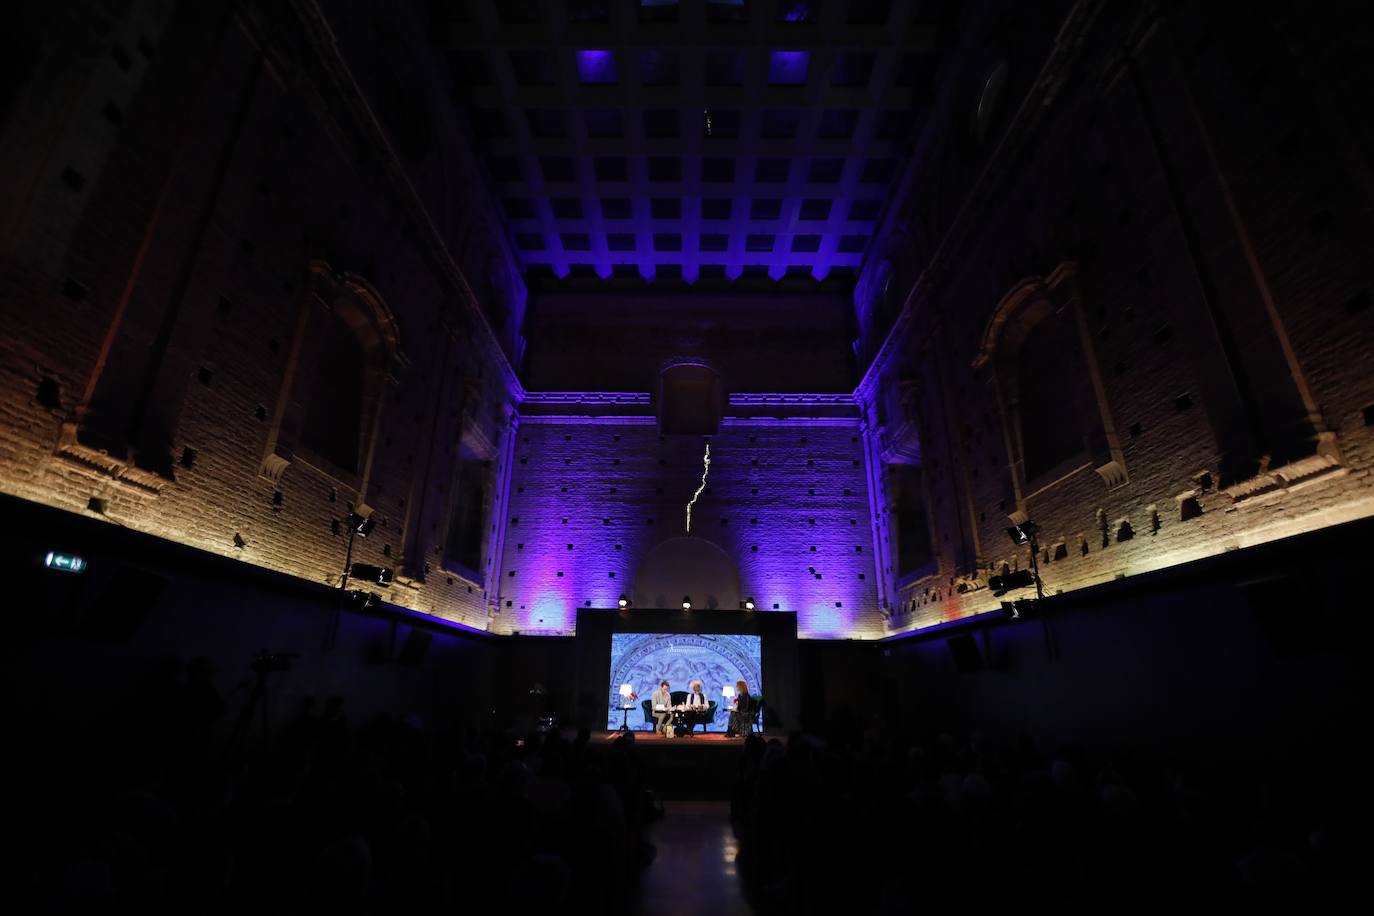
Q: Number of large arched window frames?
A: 2